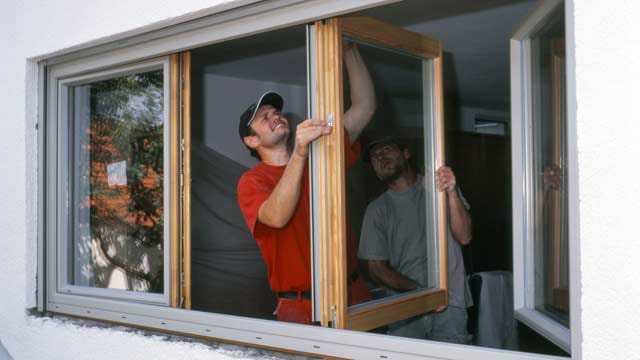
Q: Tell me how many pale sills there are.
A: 1